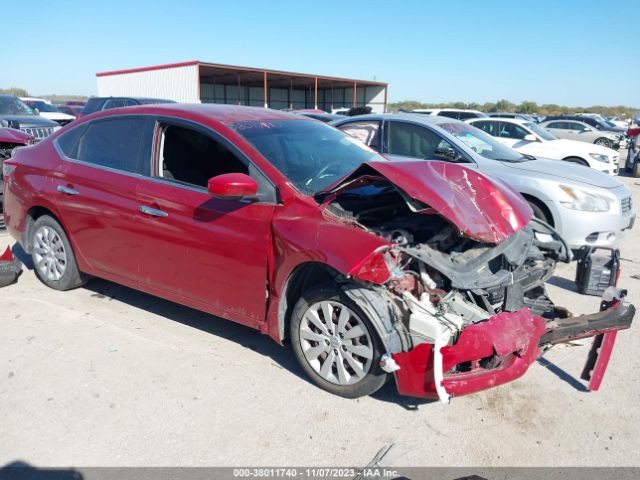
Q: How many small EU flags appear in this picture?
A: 0